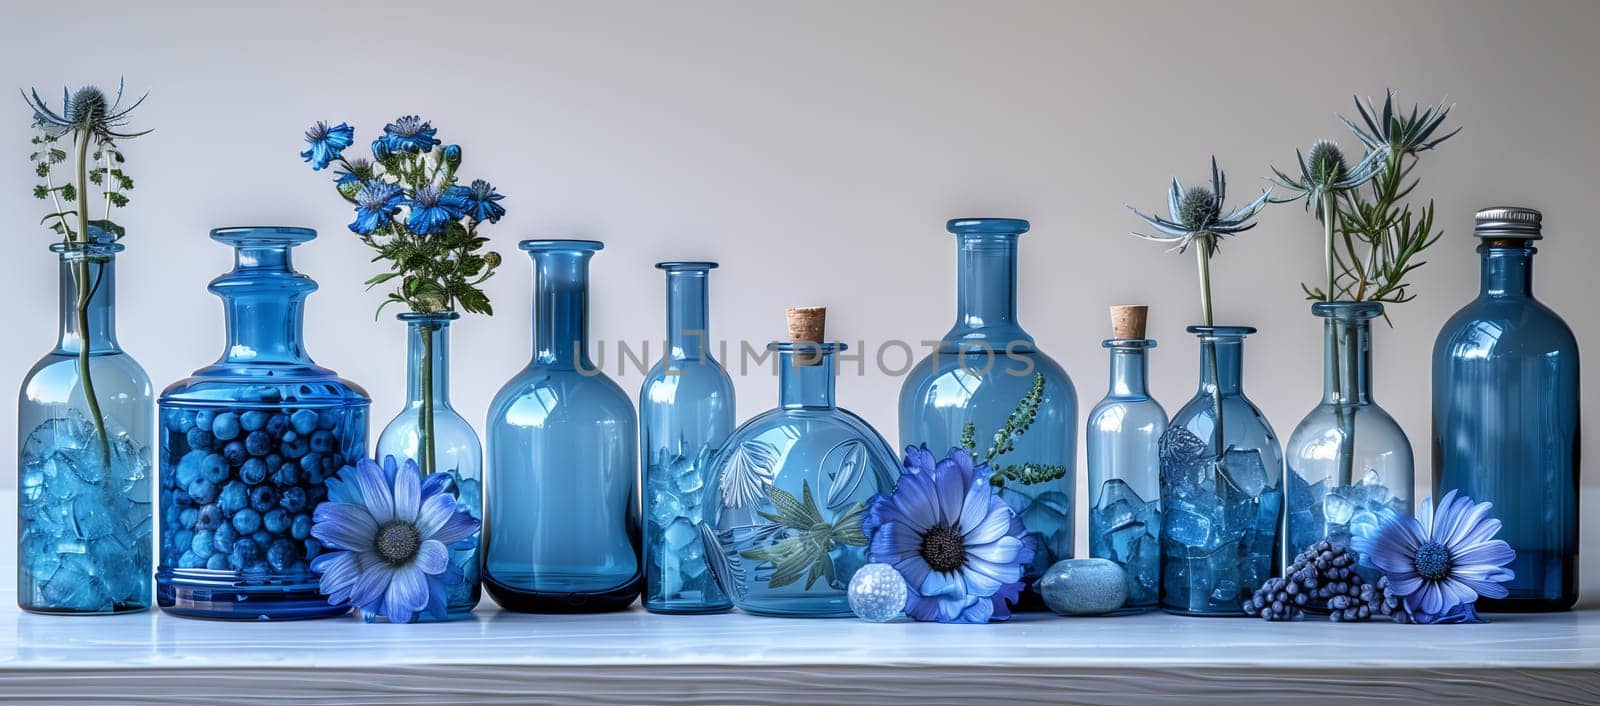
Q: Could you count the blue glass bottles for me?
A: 11